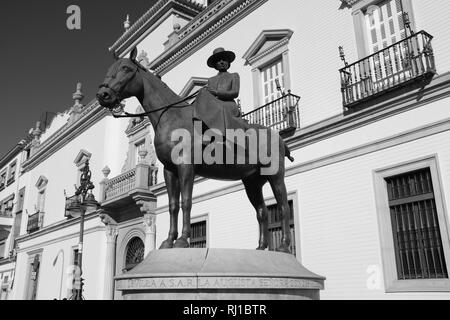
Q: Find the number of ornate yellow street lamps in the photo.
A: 0